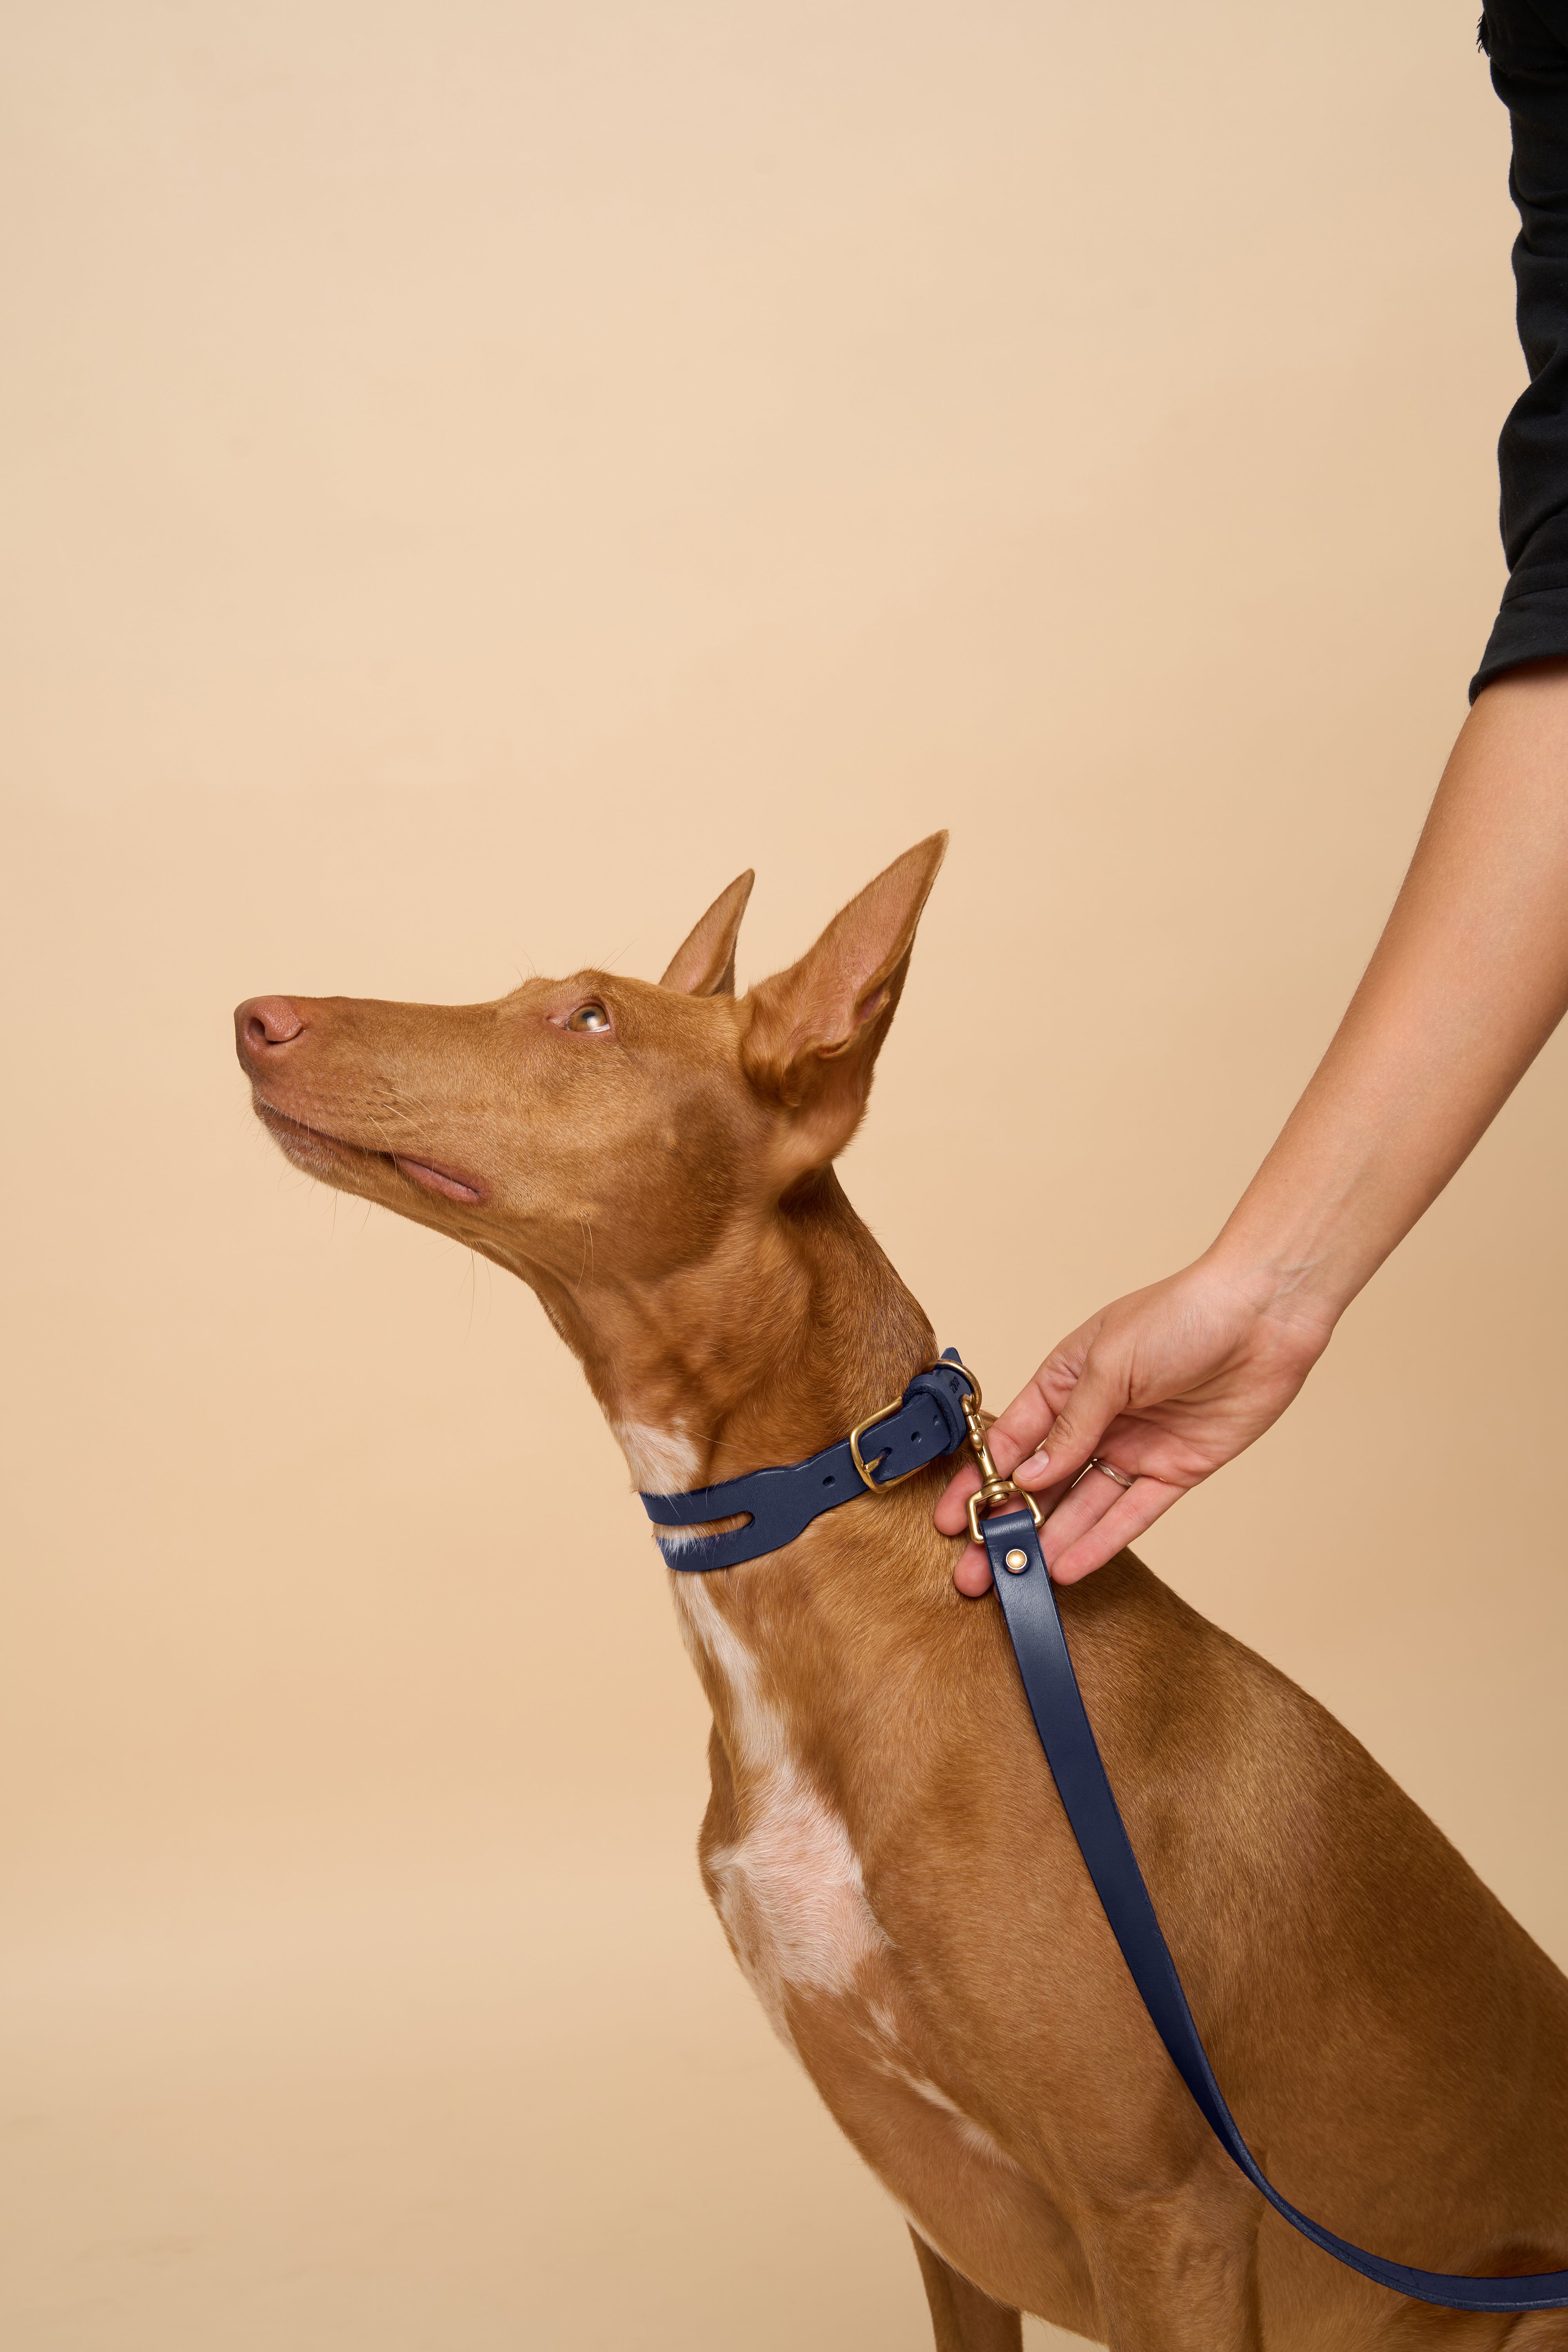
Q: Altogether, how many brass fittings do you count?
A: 4